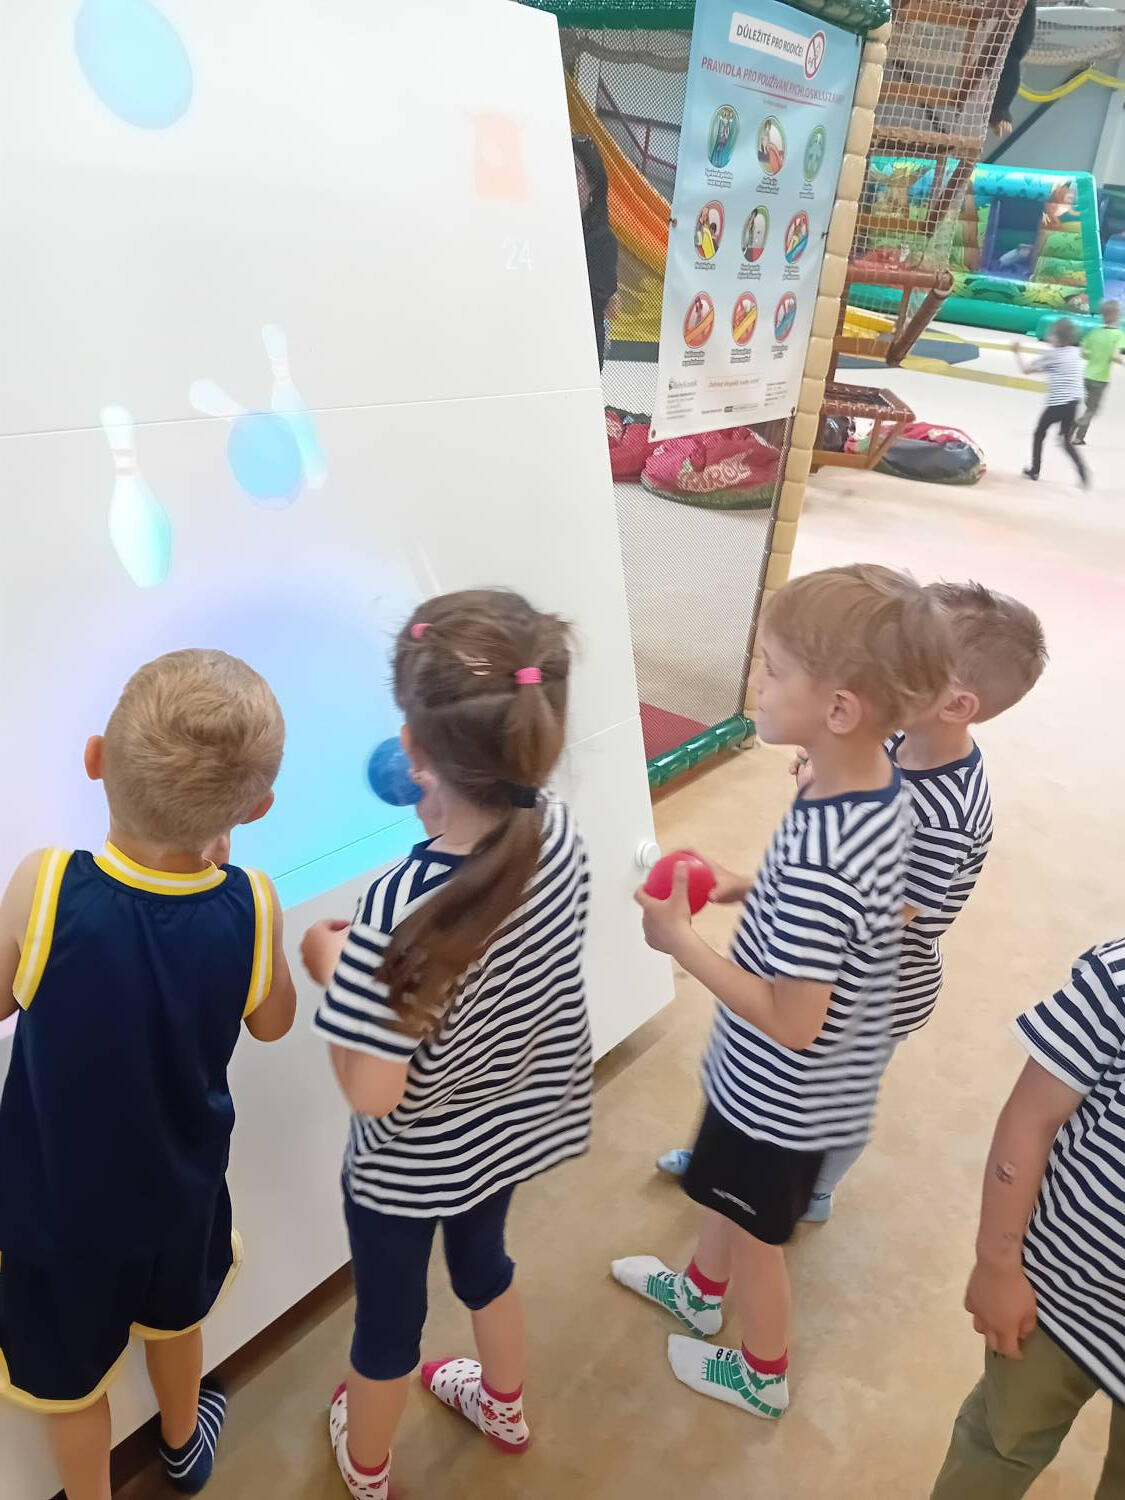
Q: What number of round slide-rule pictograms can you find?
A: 9